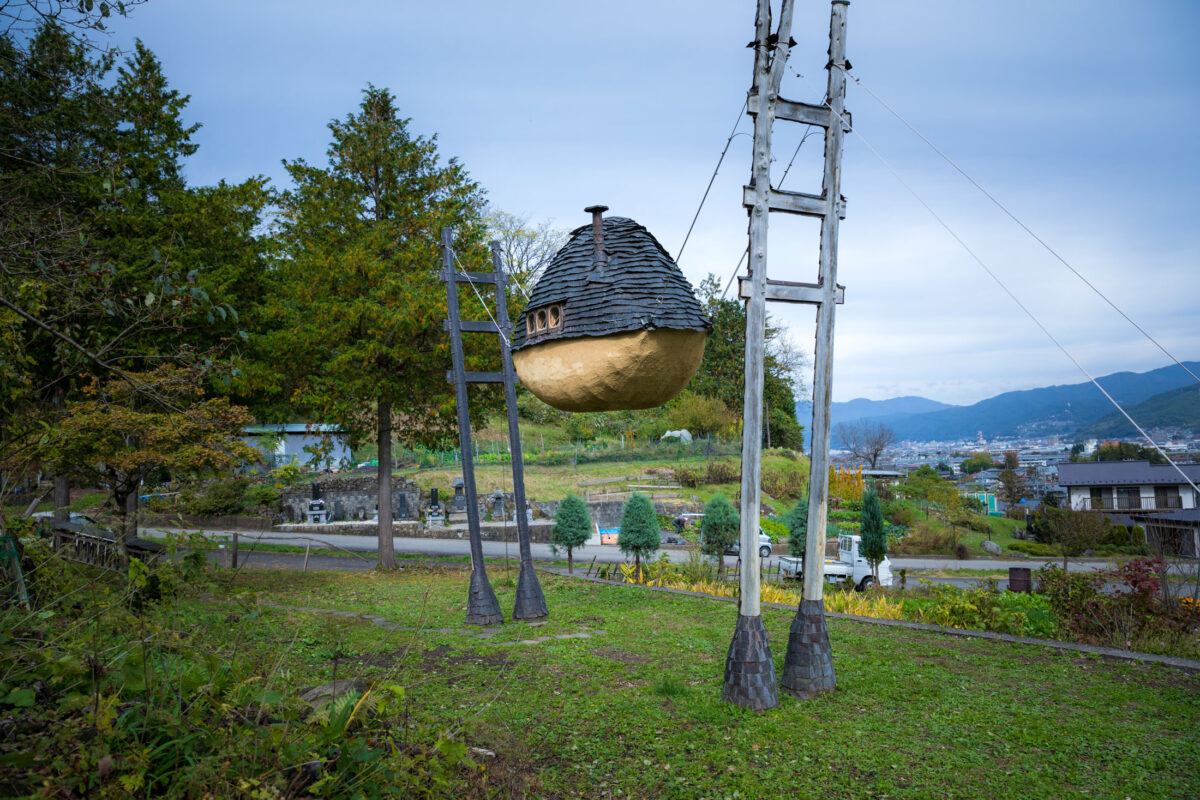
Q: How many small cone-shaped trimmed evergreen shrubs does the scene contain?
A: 5